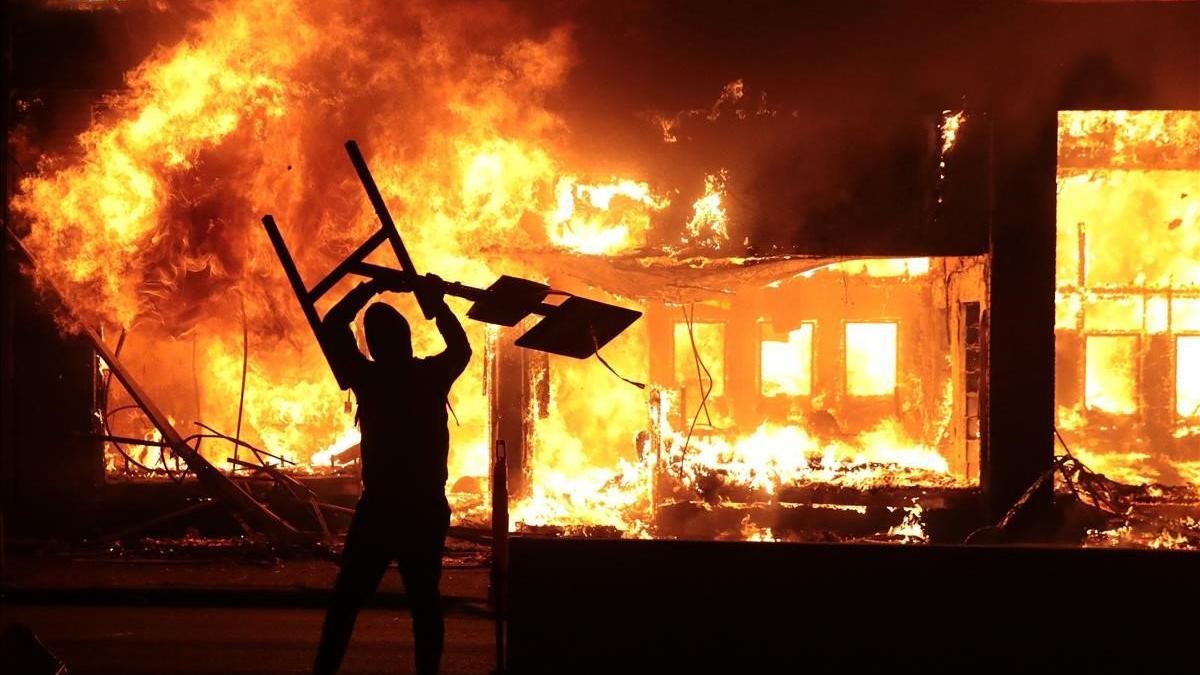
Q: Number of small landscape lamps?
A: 0